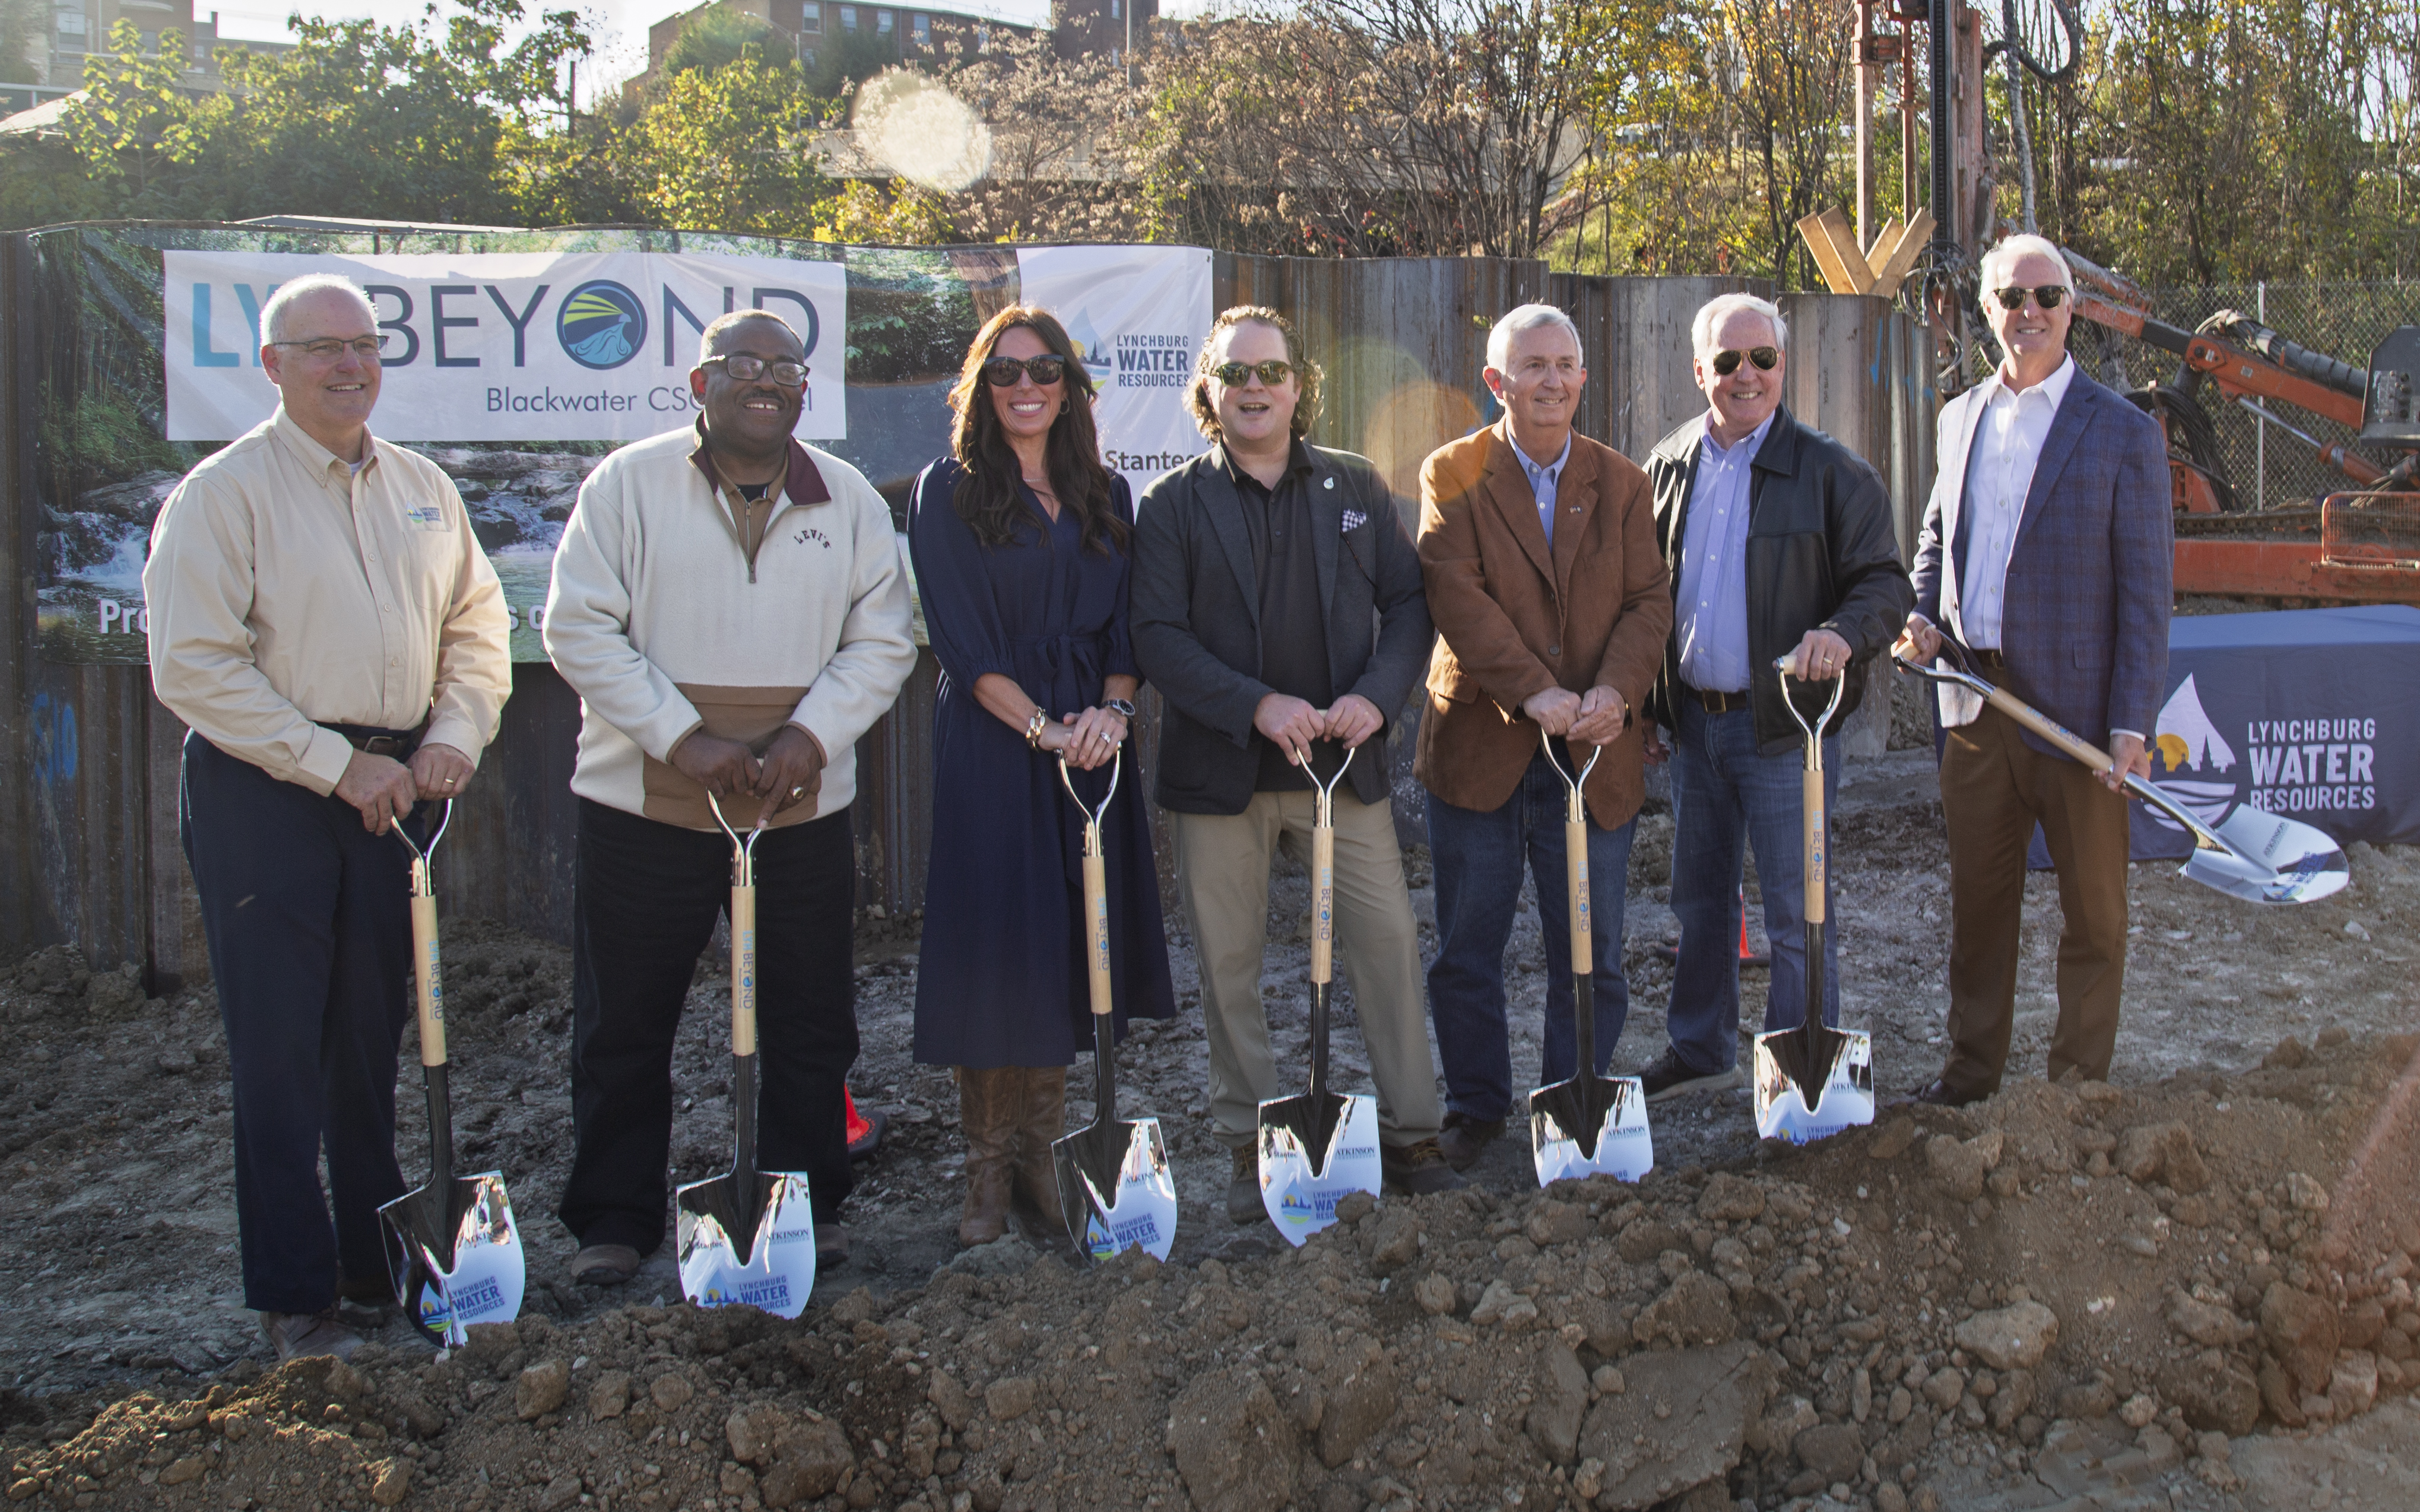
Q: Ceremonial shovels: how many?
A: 7